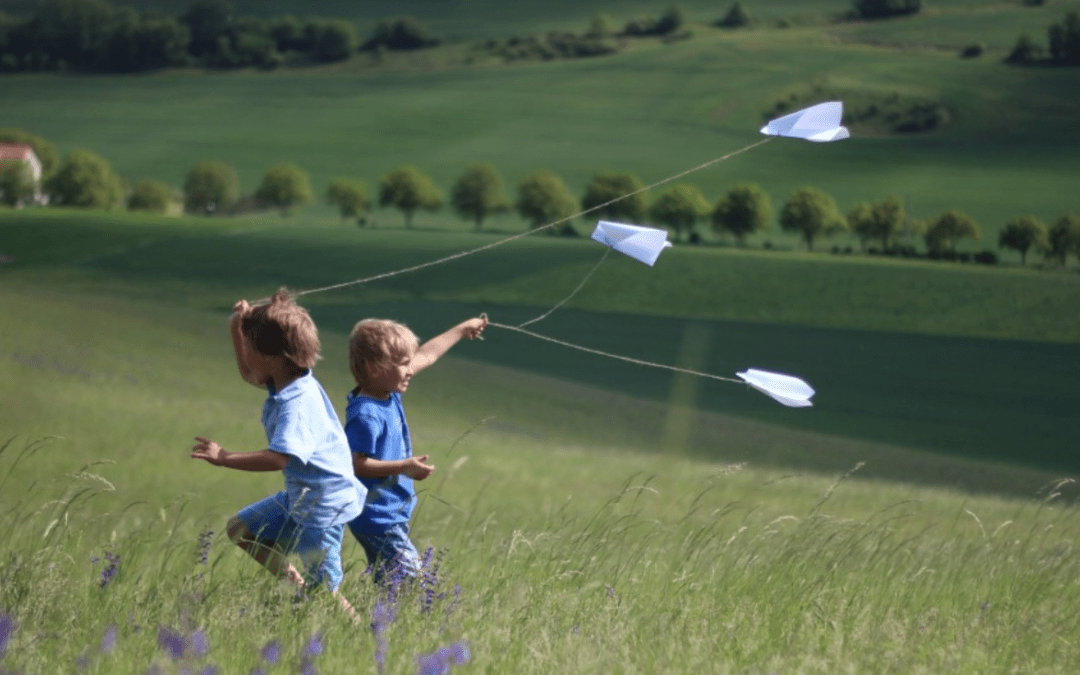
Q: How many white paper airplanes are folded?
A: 3